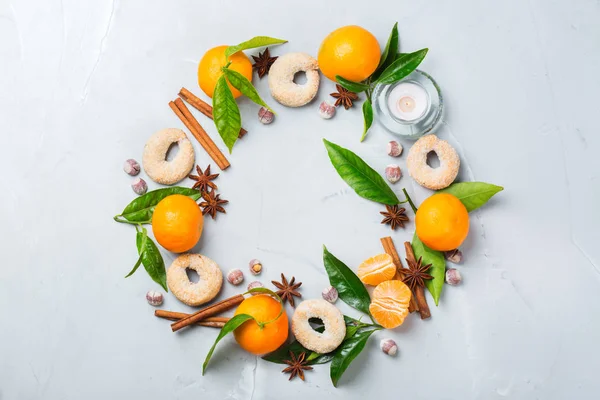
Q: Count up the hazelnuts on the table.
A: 14